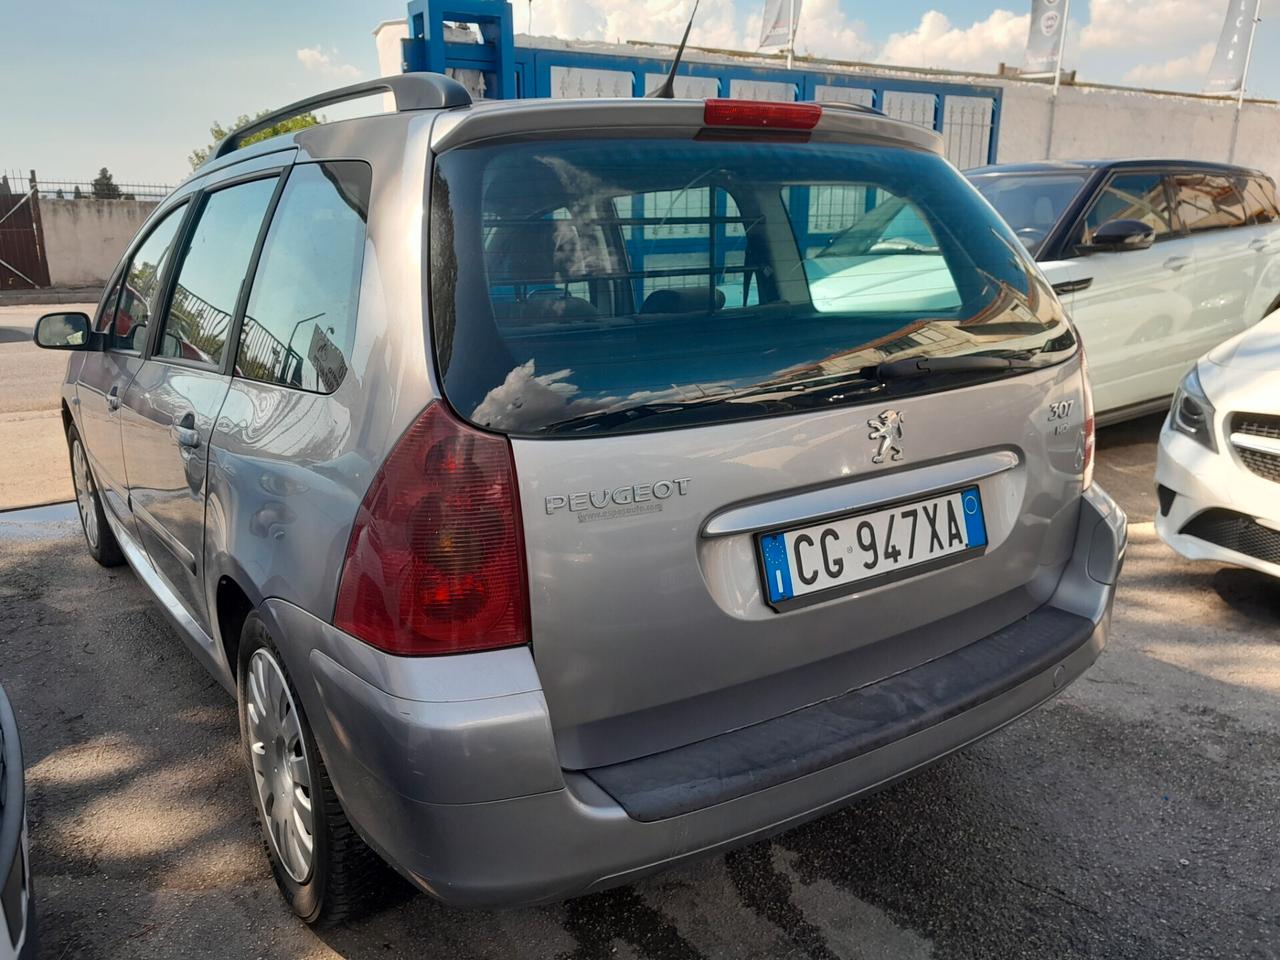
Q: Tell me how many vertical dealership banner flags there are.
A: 3